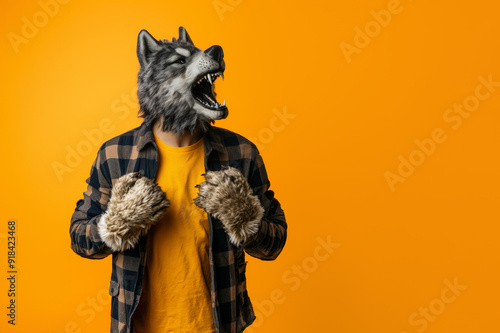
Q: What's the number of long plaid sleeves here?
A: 2